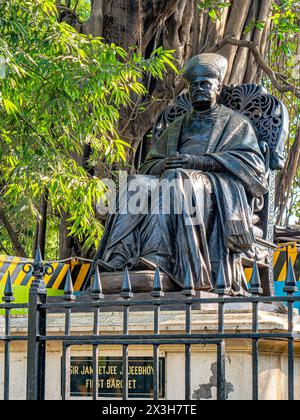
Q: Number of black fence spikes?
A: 10